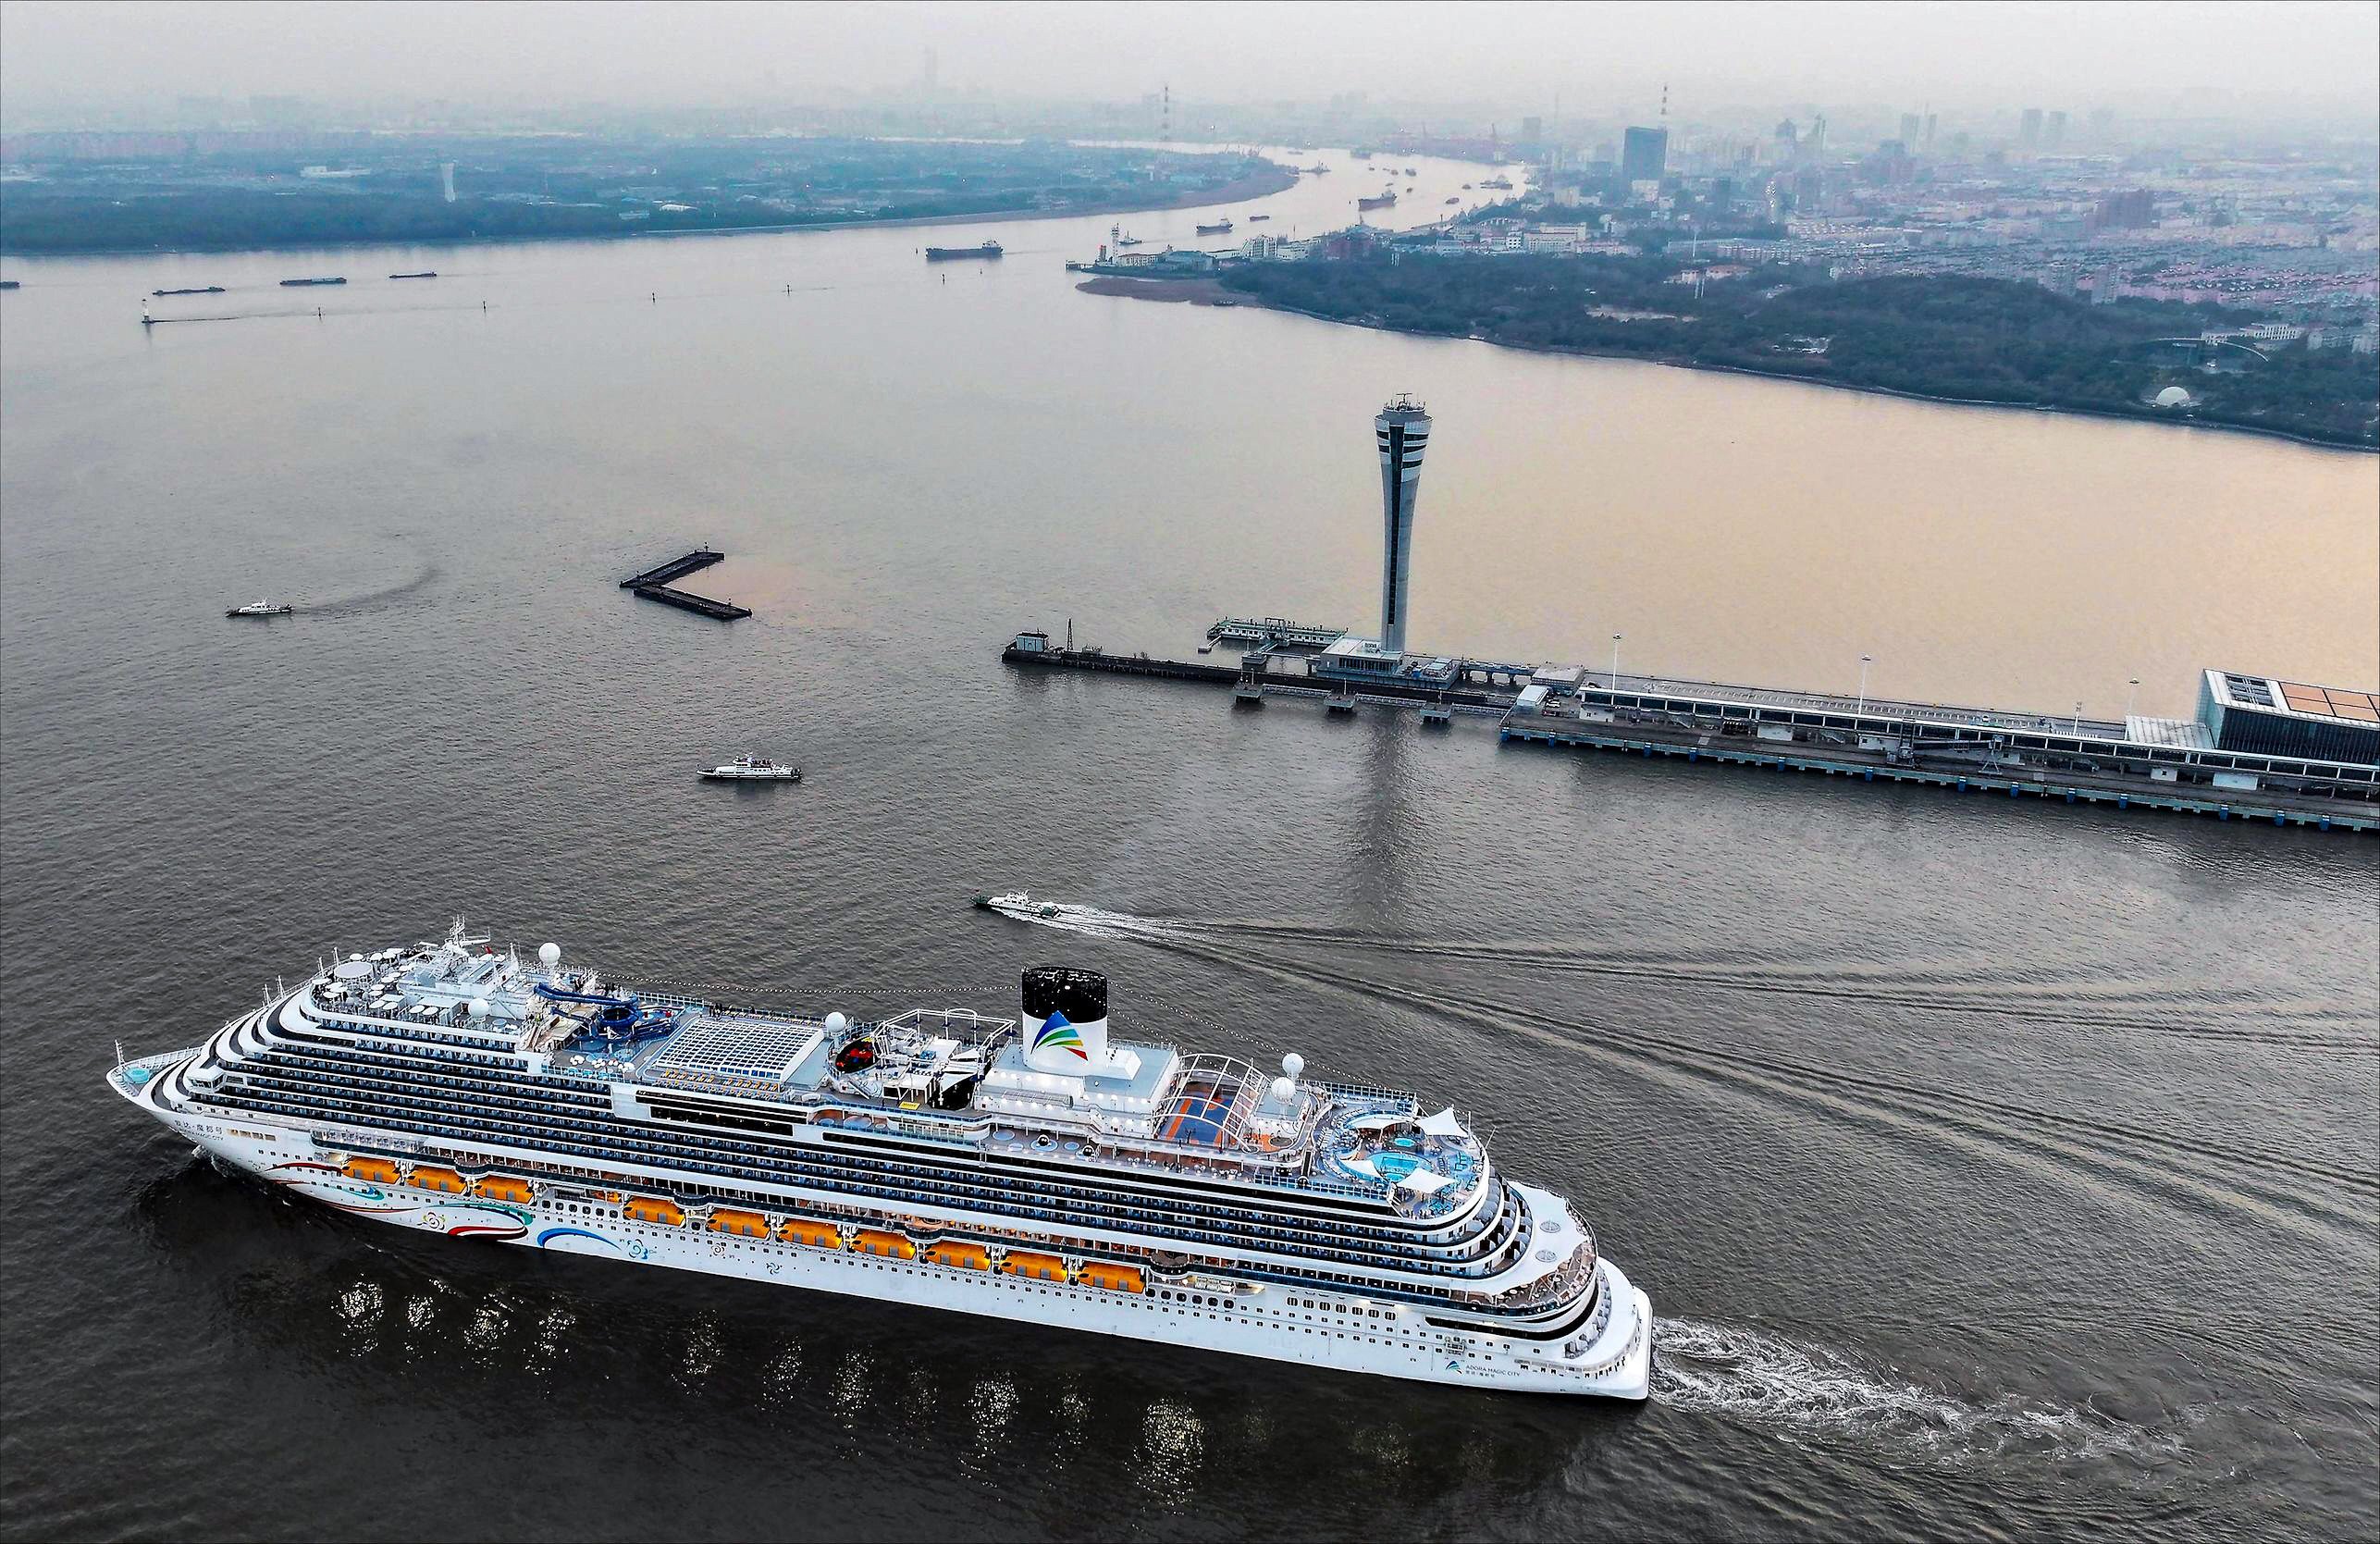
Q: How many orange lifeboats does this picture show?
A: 10